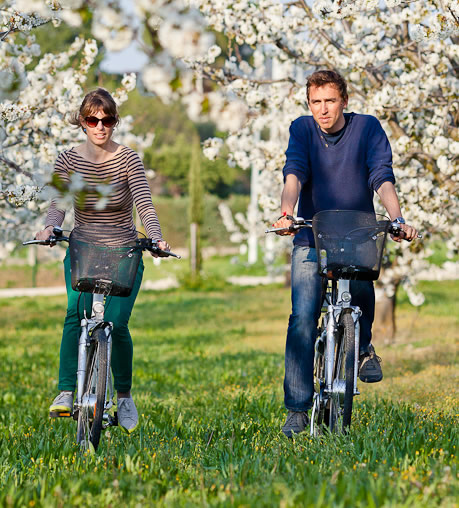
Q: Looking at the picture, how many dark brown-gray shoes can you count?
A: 2